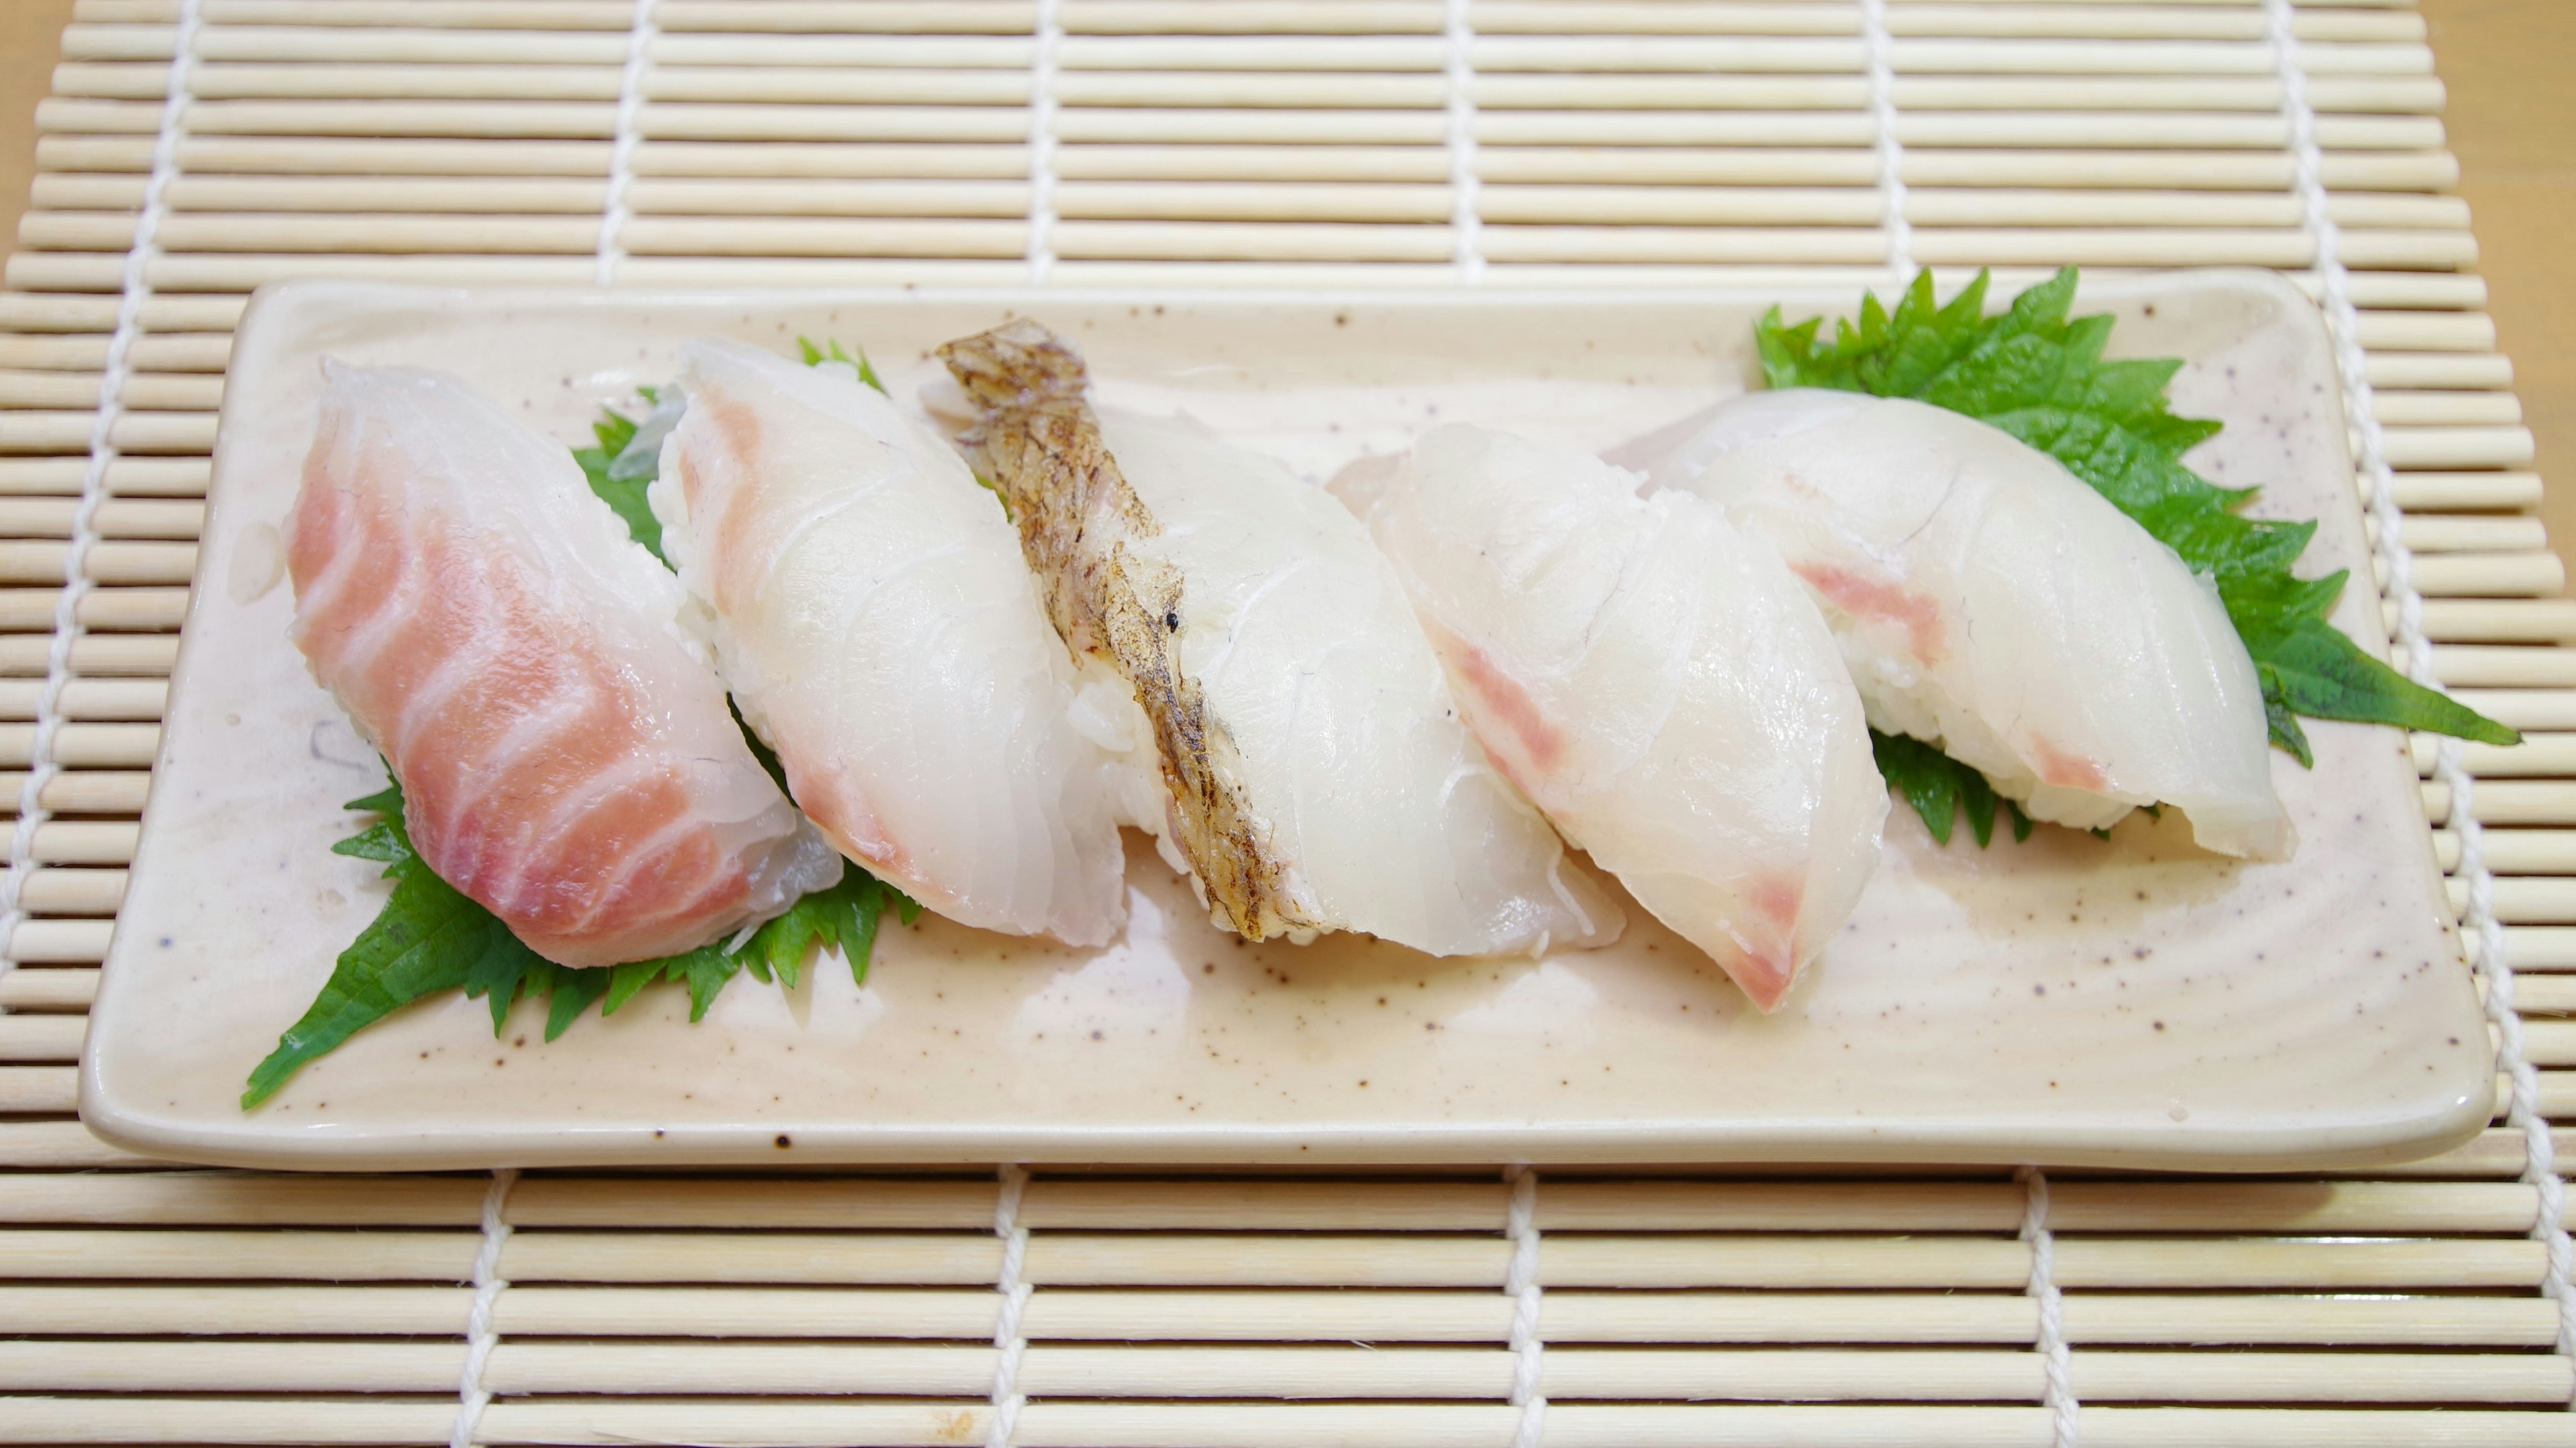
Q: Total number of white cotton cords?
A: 6